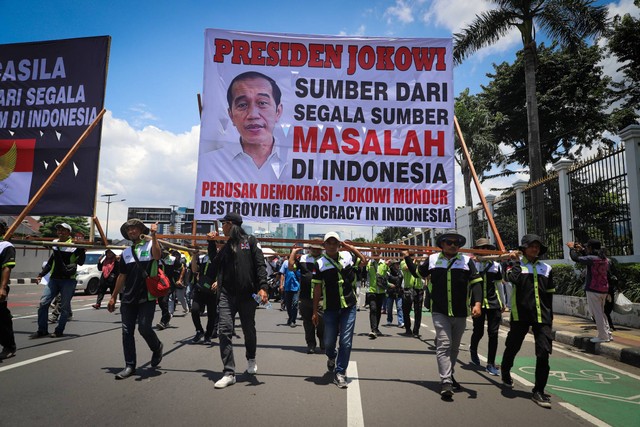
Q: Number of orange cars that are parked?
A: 0